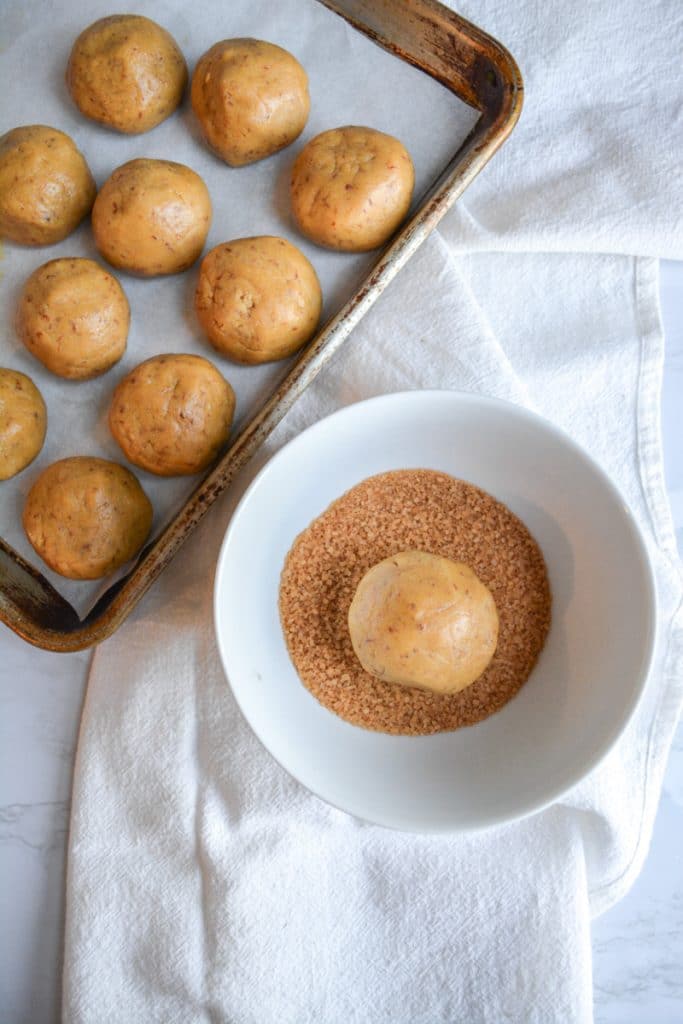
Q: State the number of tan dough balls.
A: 11